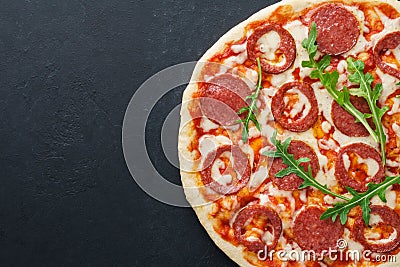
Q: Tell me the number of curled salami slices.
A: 7